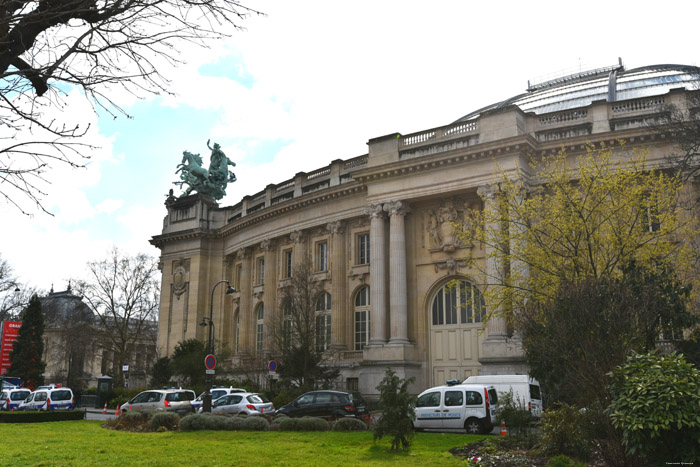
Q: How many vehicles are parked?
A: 9